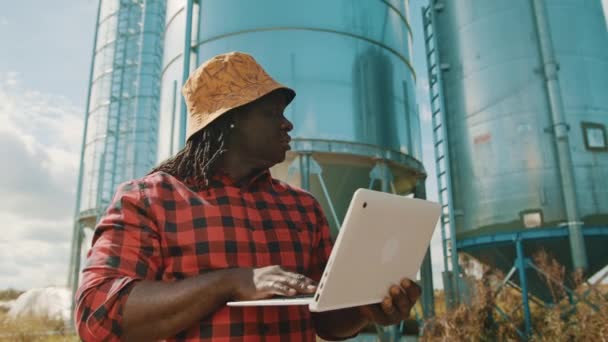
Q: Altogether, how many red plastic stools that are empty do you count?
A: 0